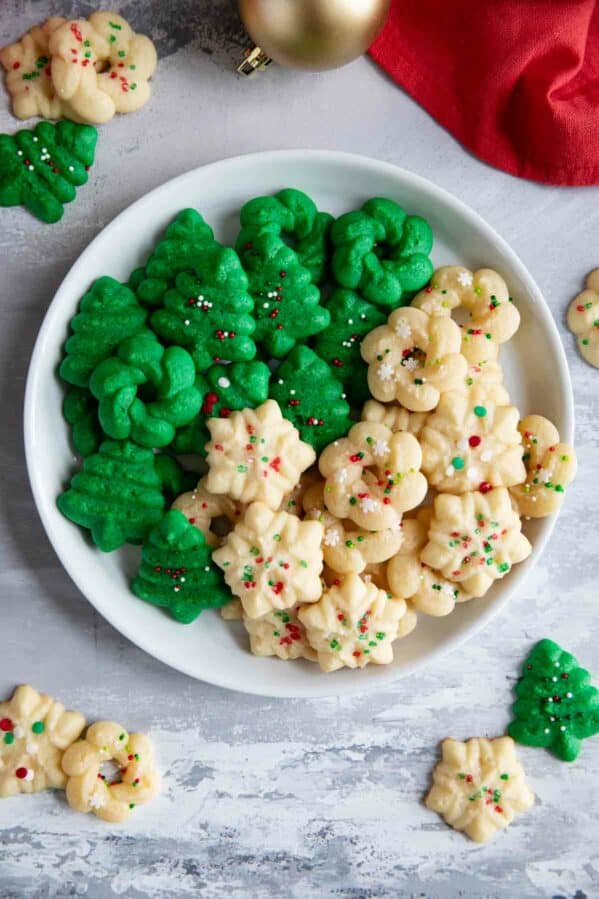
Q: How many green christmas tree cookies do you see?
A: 10